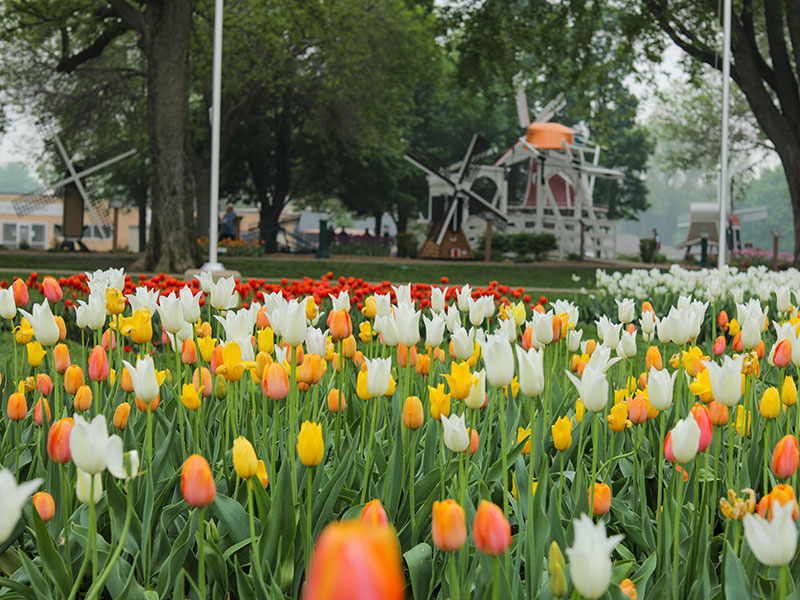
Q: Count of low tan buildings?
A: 1